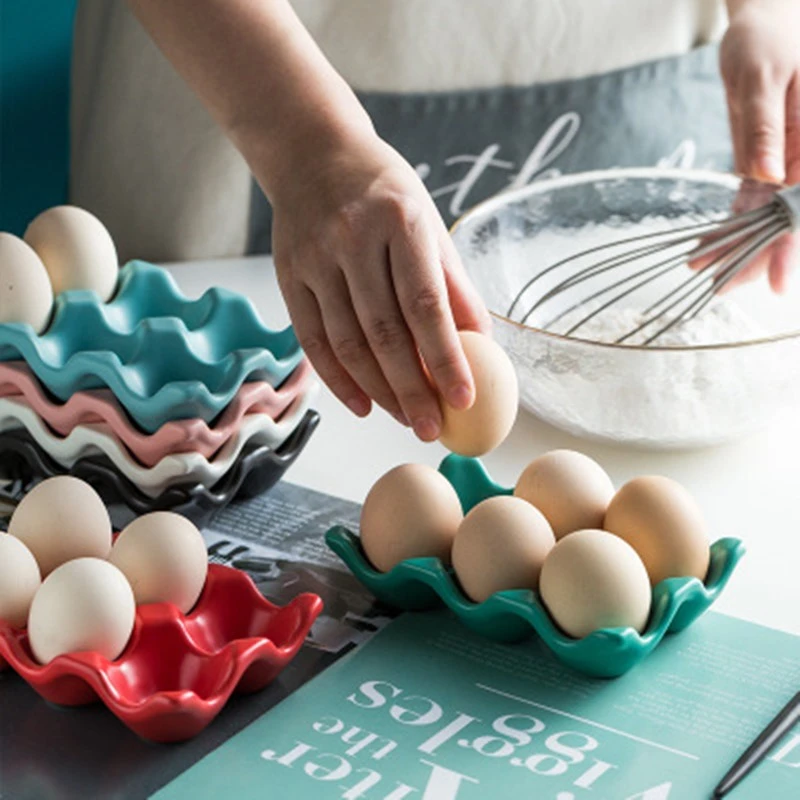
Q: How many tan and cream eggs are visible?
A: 12